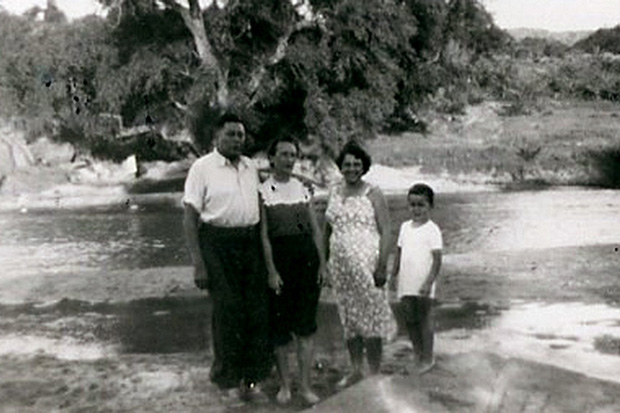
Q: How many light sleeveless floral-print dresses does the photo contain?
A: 1